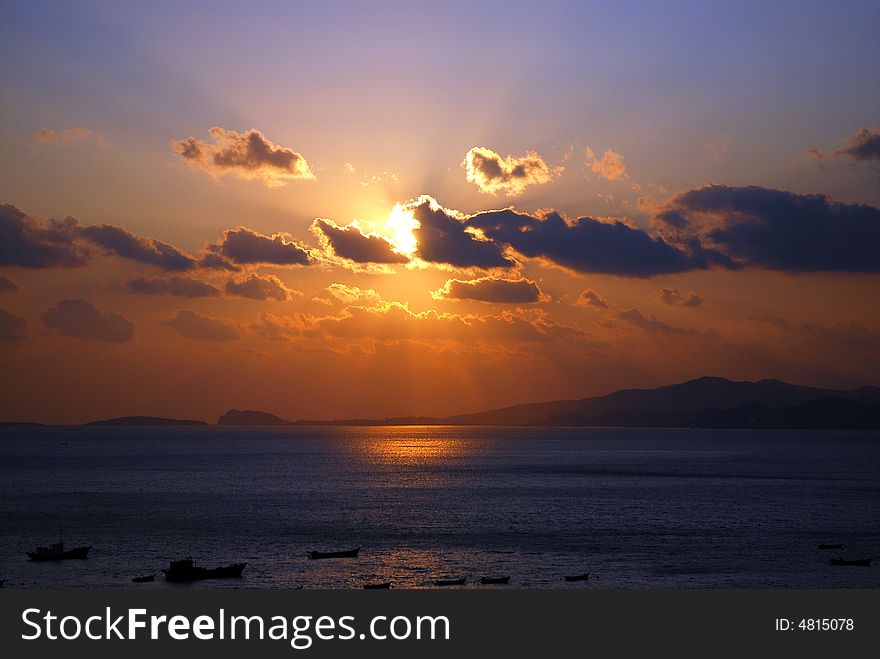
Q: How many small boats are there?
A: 8